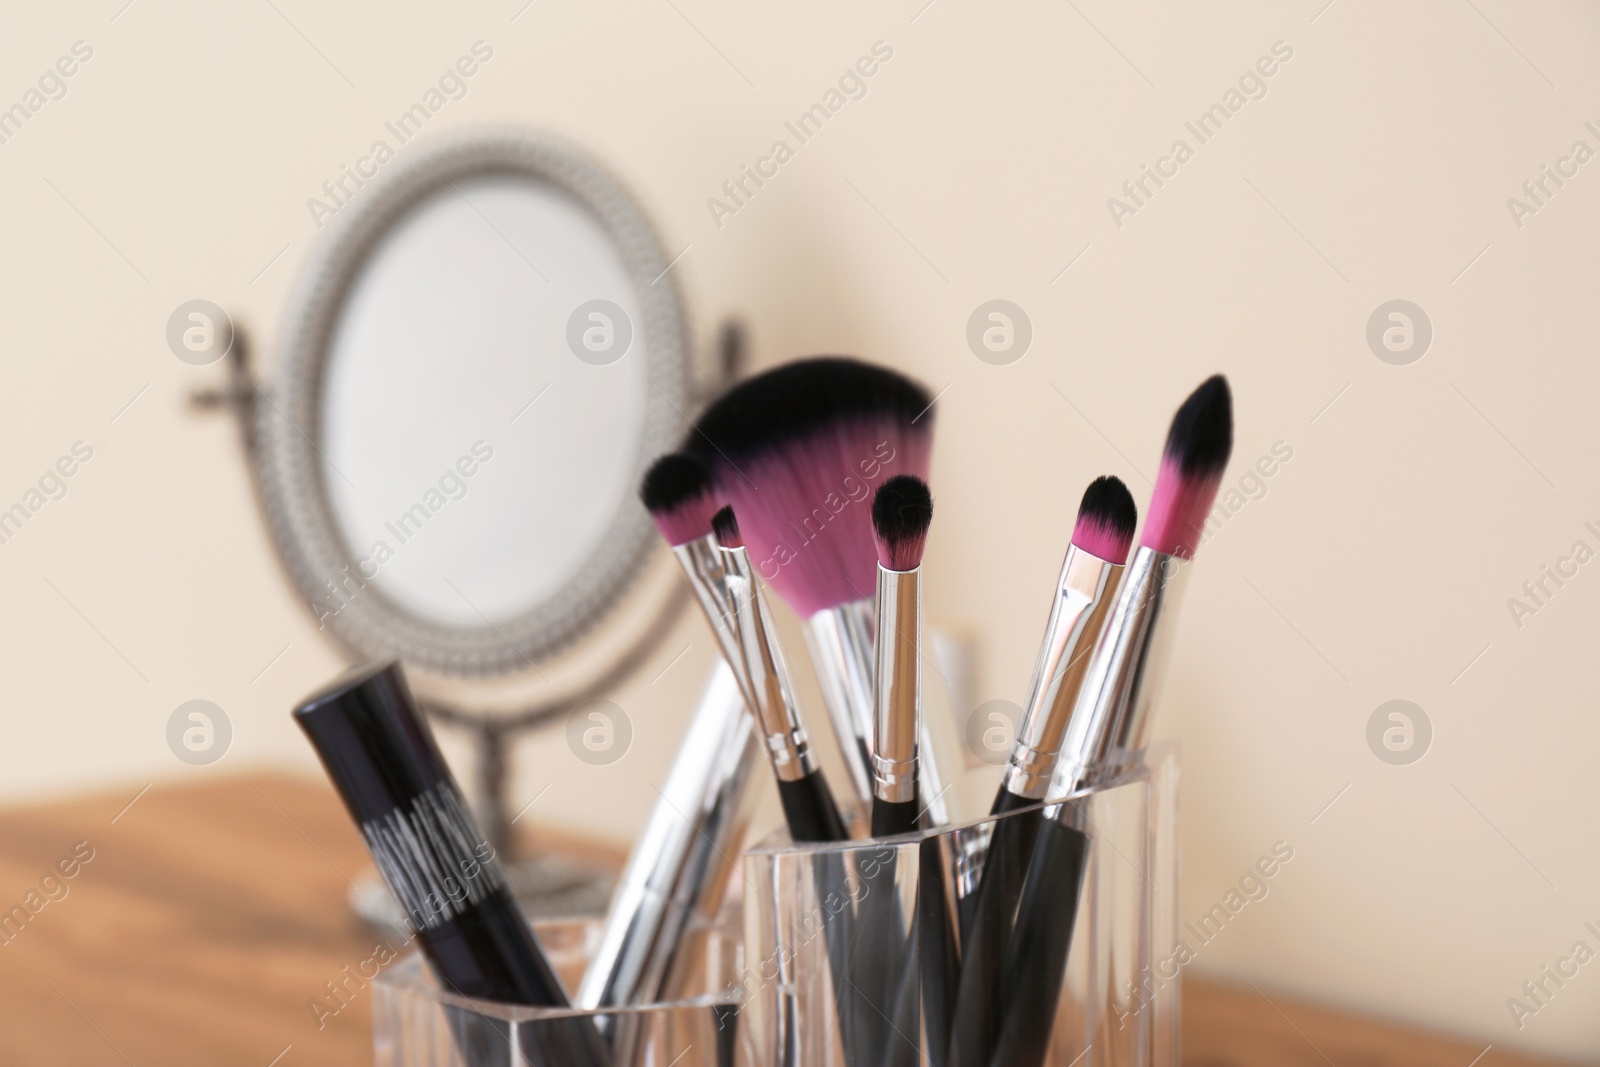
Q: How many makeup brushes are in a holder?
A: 6